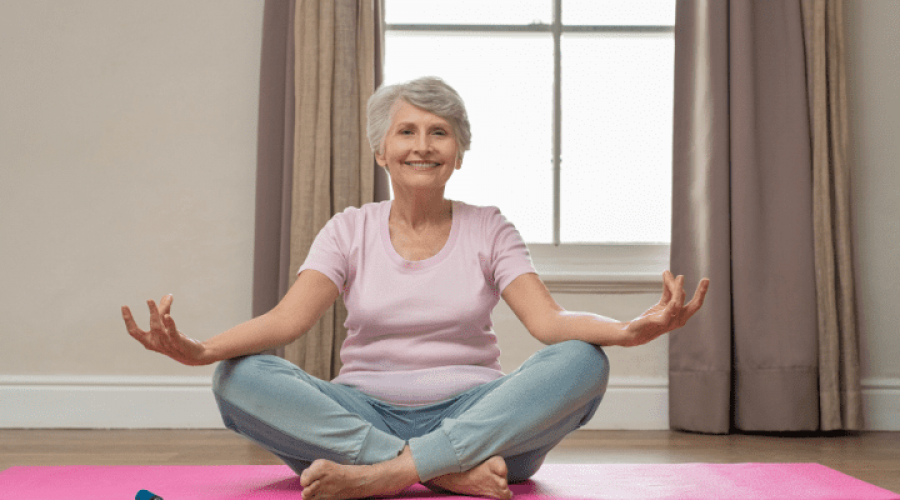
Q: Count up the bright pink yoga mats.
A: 1